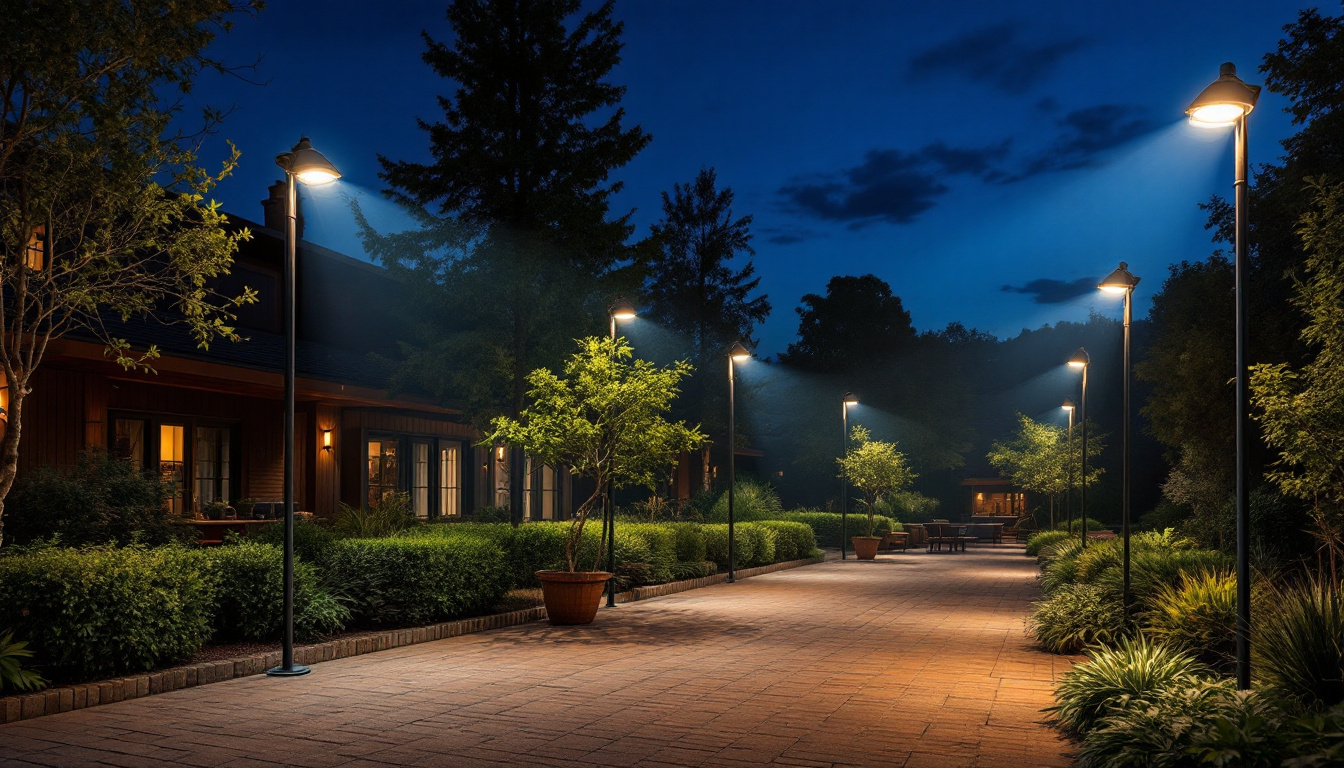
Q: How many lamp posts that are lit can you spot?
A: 8